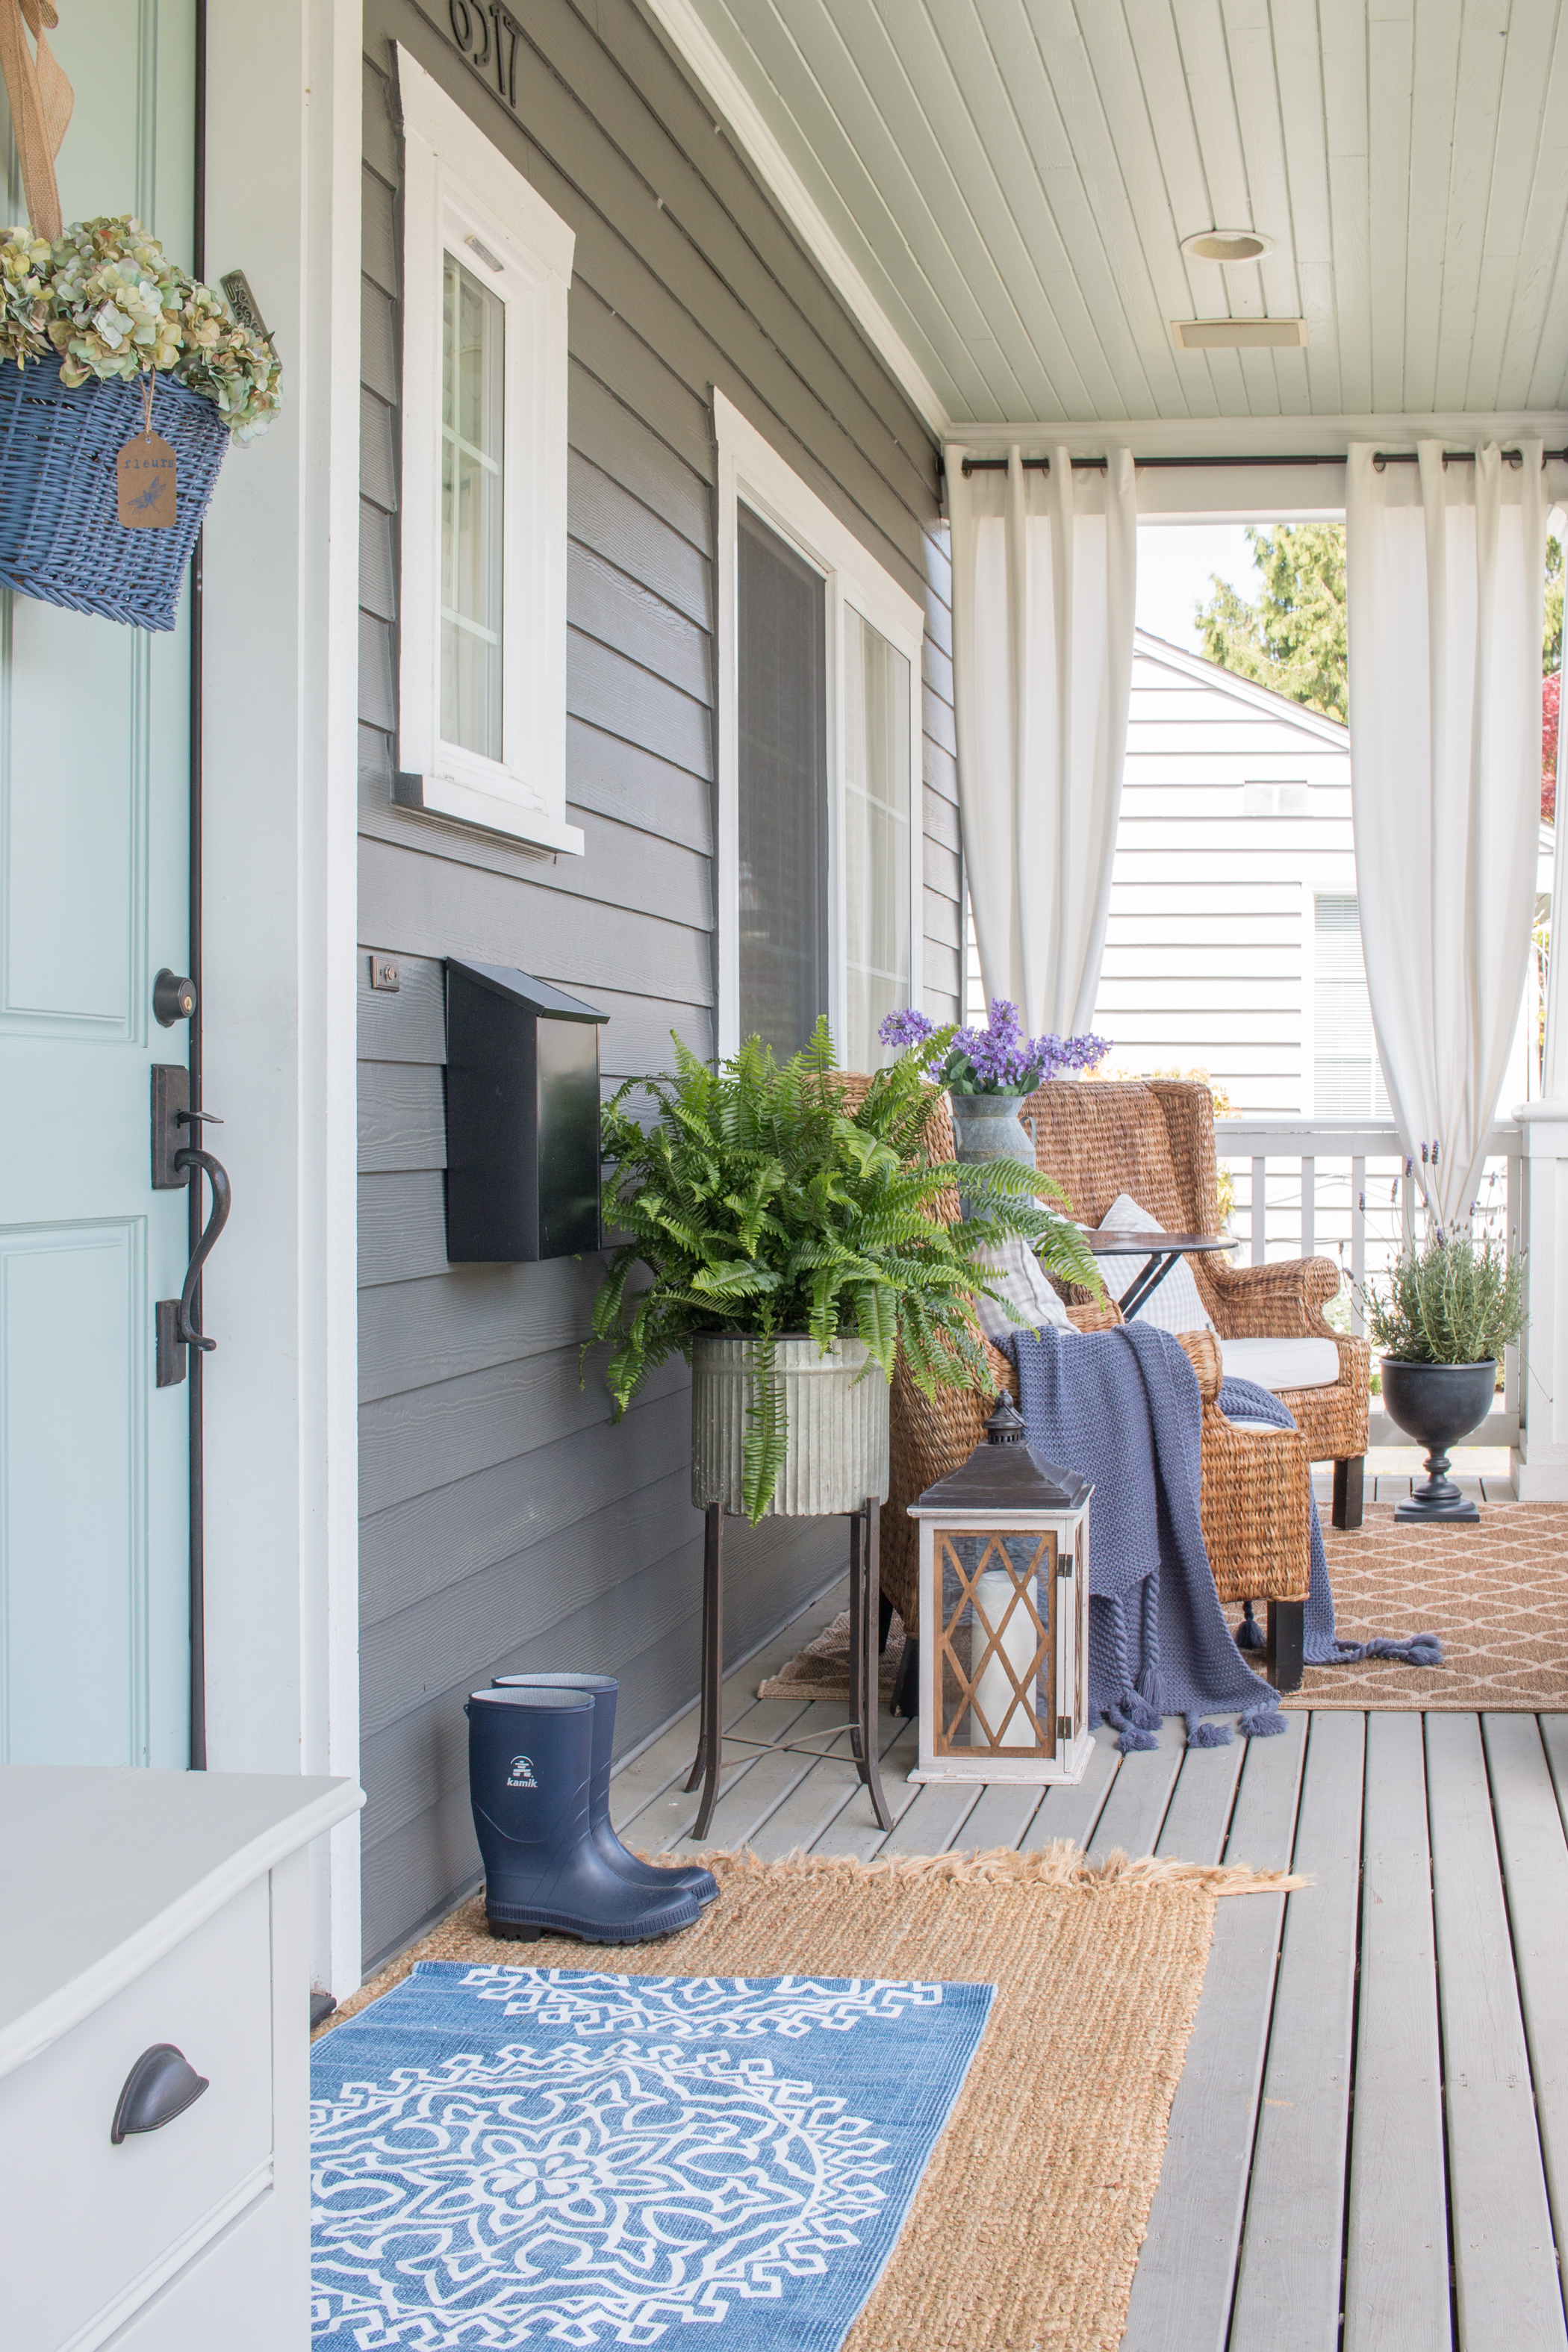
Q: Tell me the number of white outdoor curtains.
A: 2